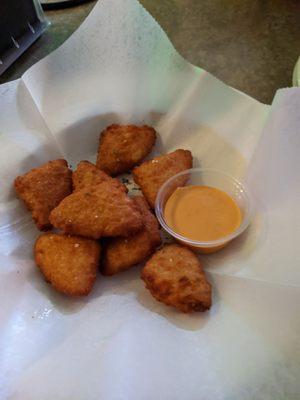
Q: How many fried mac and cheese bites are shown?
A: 8